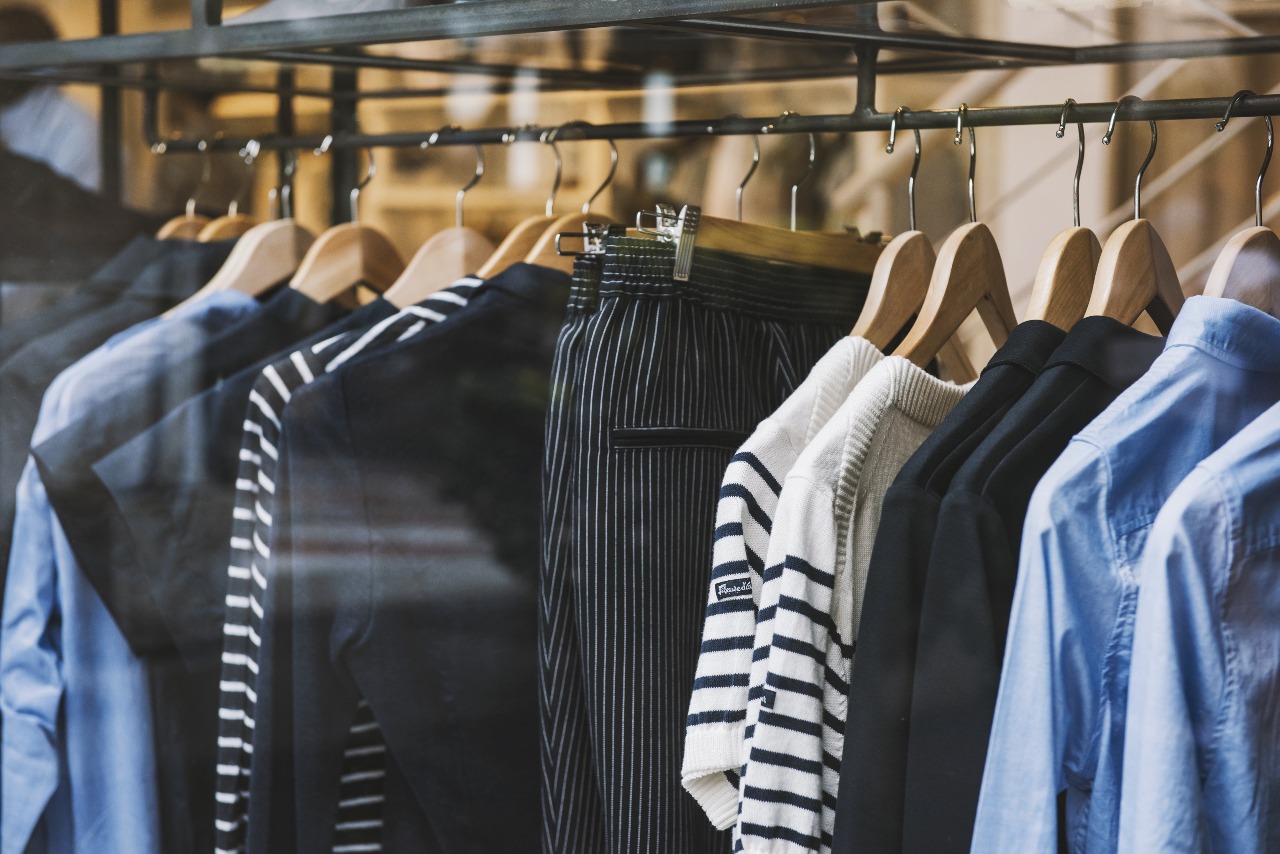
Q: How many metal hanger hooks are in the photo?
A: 15